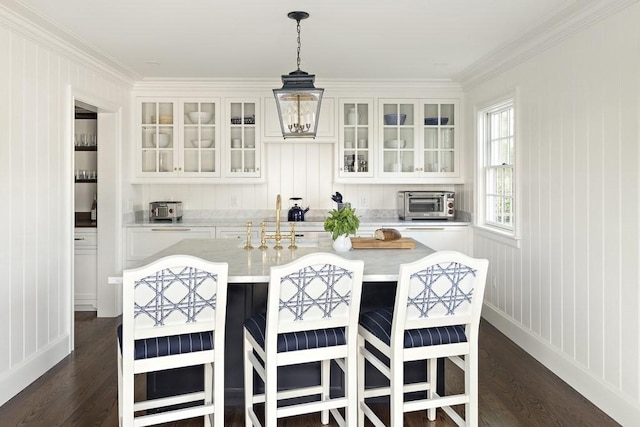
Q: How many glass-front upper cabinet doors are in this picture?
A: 6